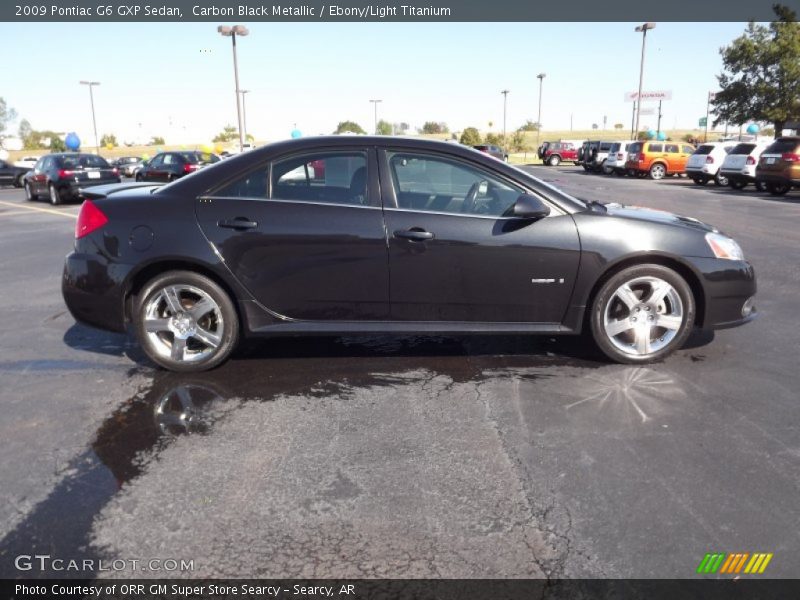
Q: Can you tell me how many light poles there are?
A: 7